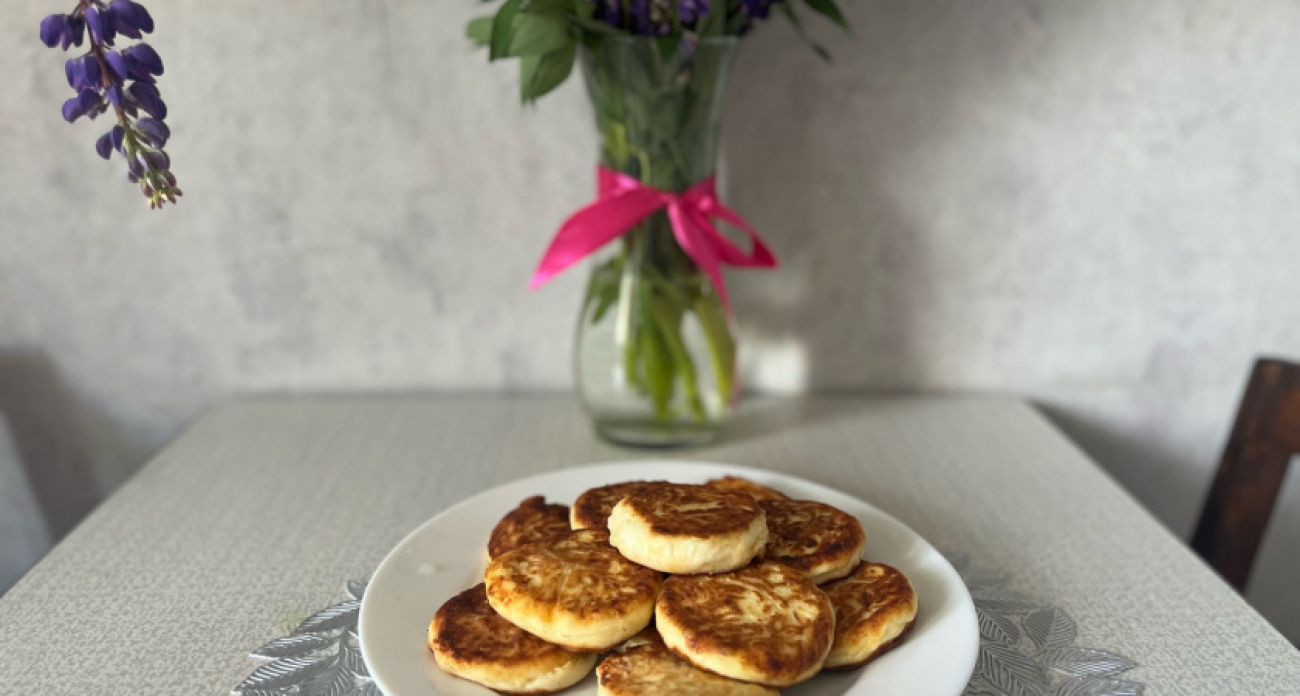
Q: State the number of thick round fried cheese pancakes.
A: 10